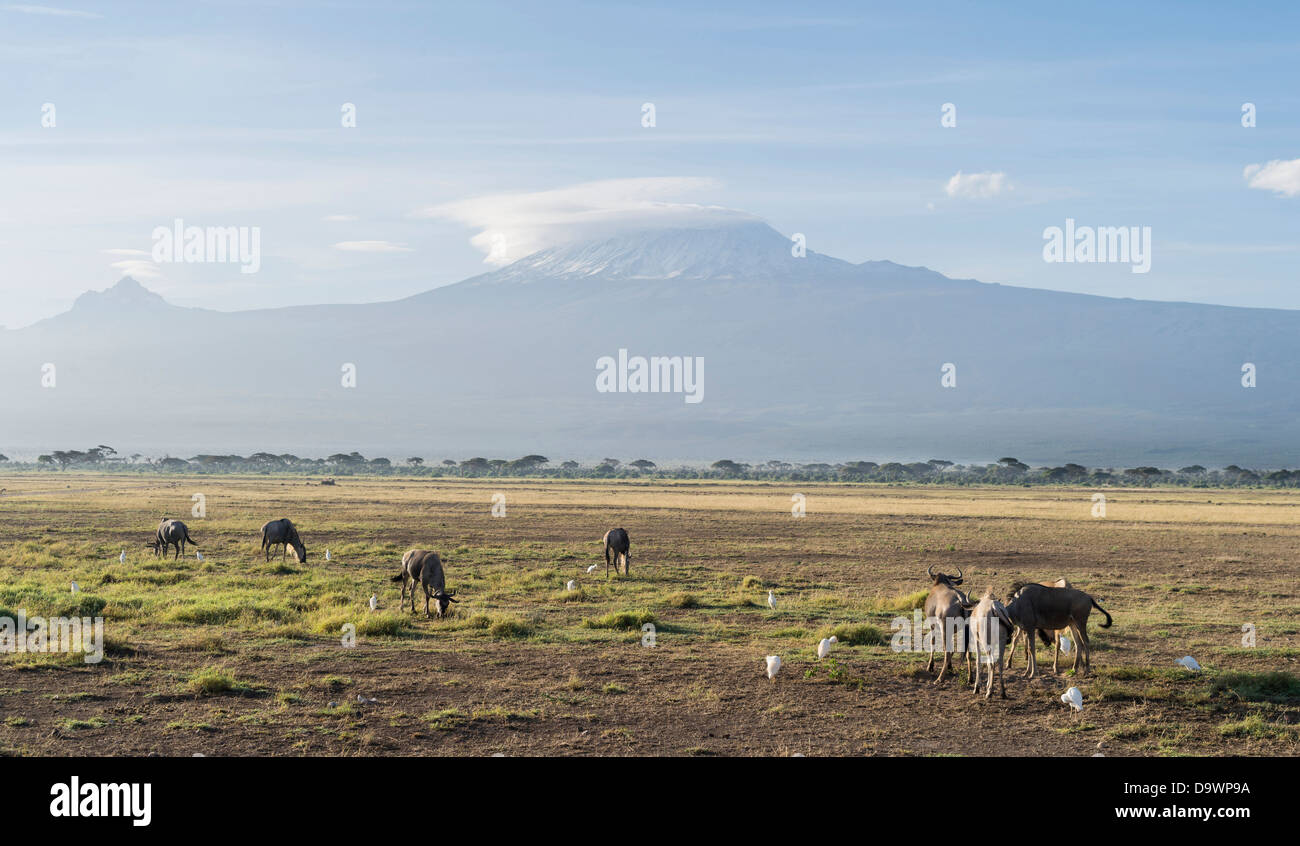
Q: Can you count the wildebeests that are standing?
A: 8